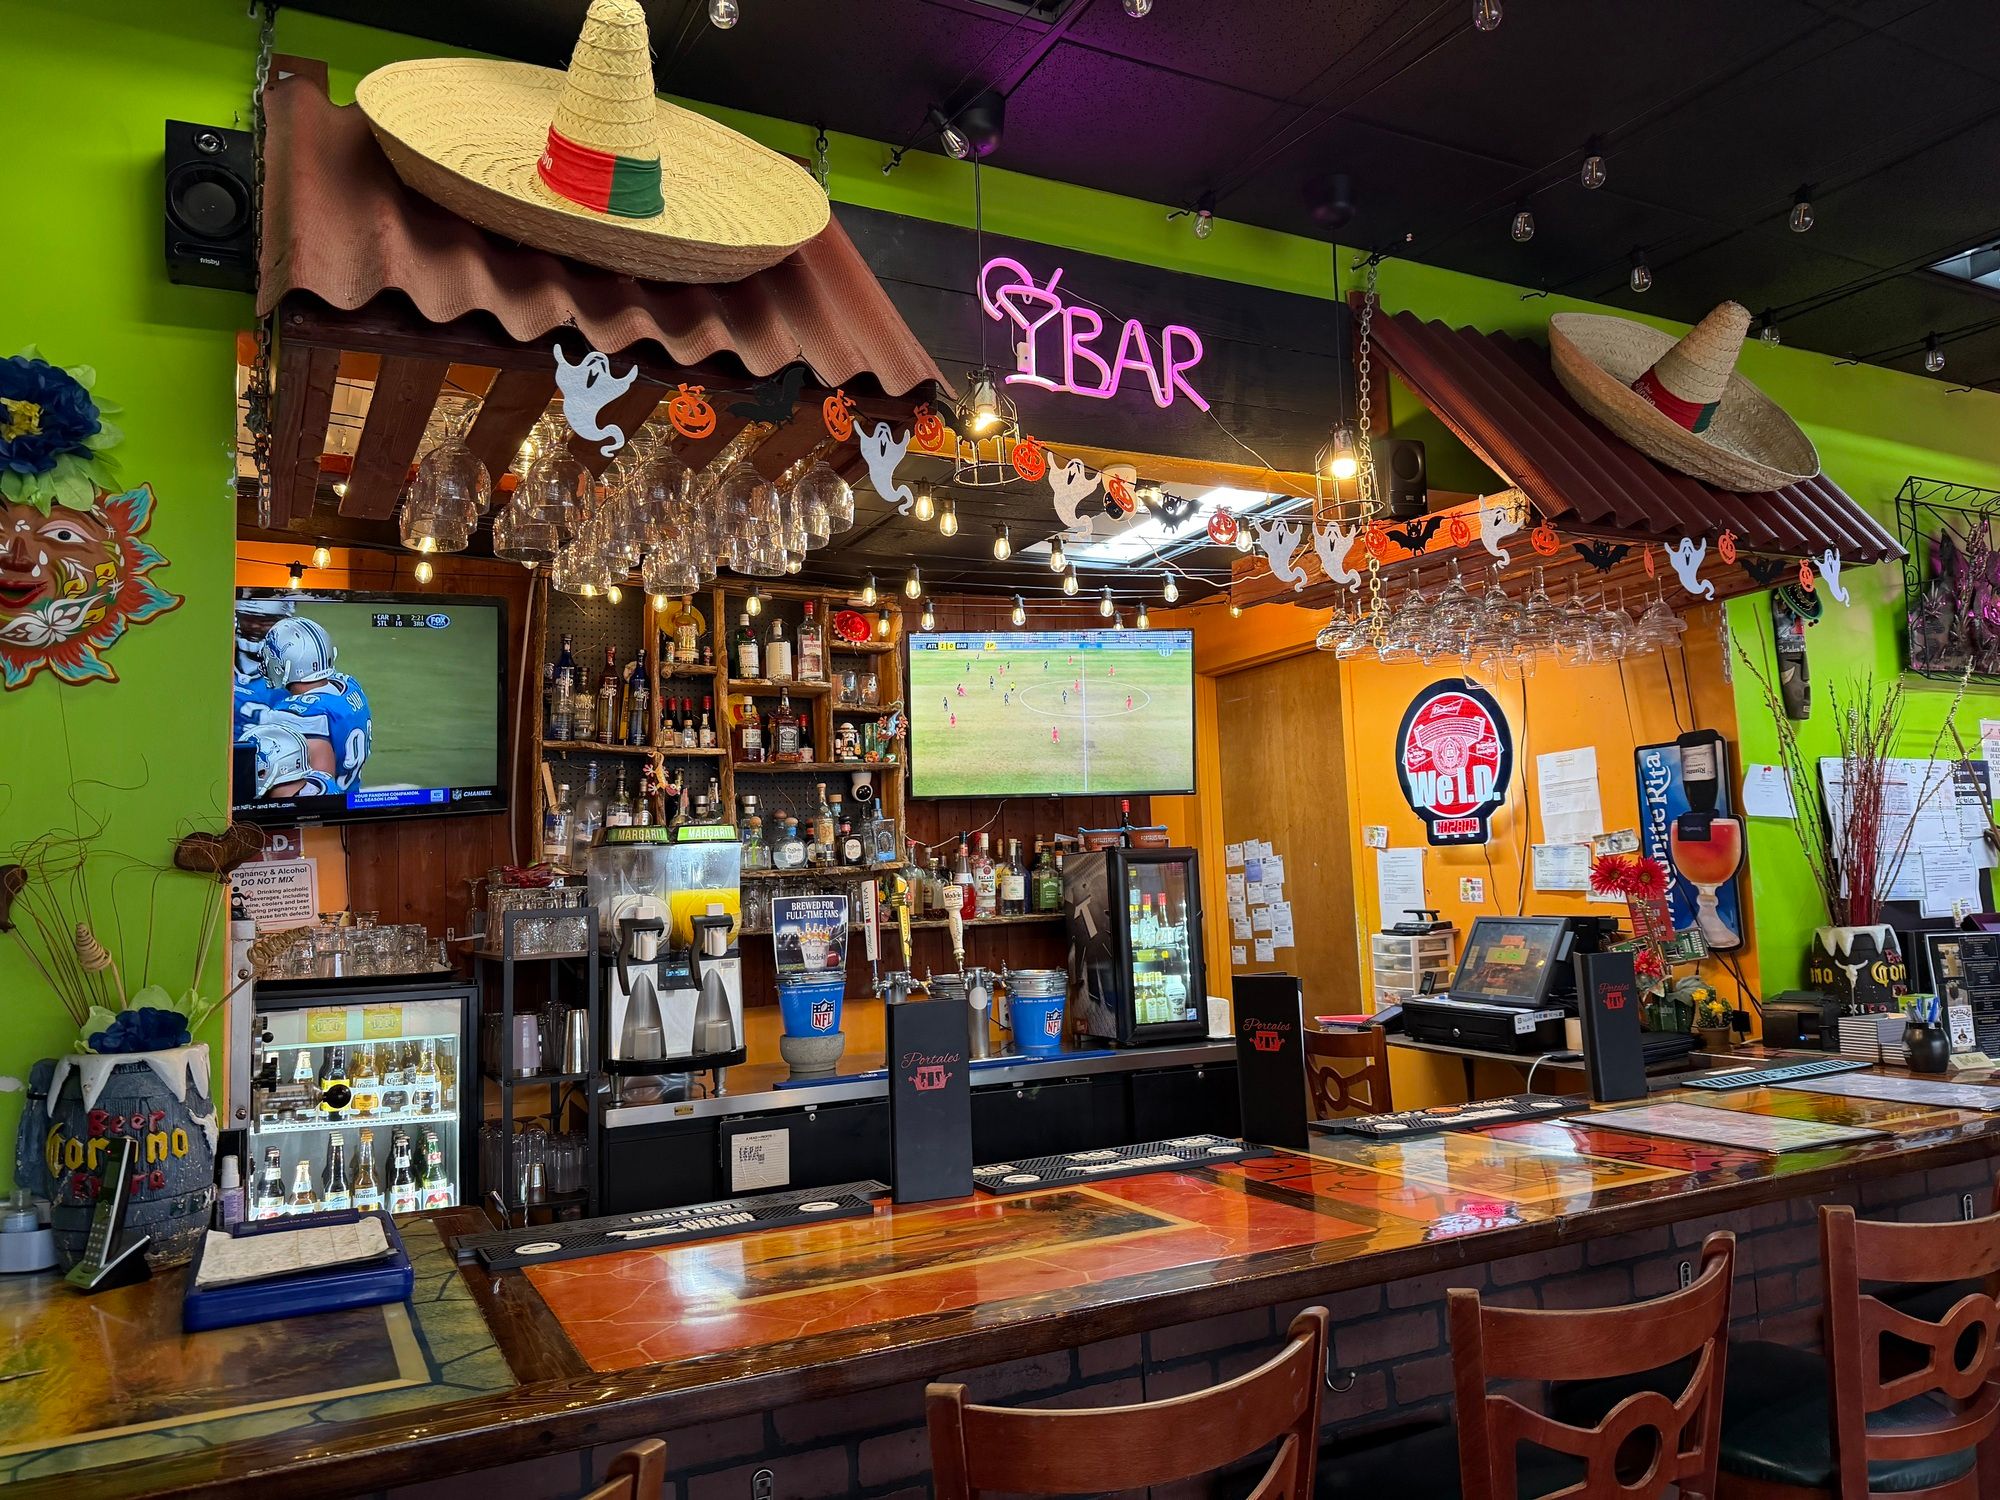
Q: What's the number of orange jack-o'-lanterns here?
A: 12